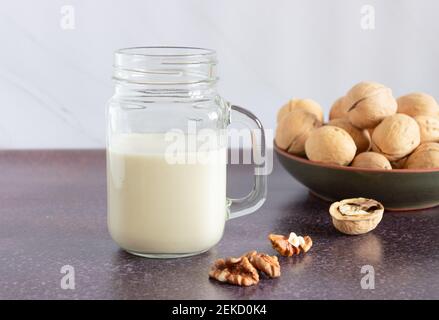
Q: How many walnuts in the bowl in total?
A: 11